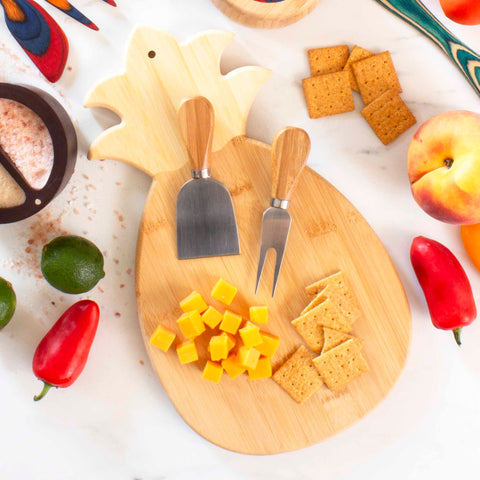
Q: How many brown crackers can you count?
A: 11